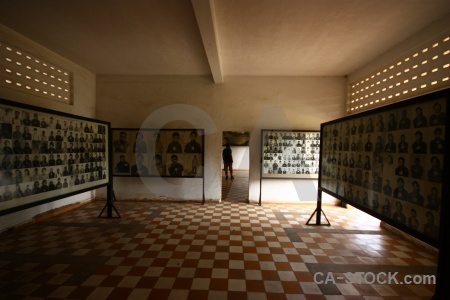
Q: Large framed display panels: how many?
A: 4